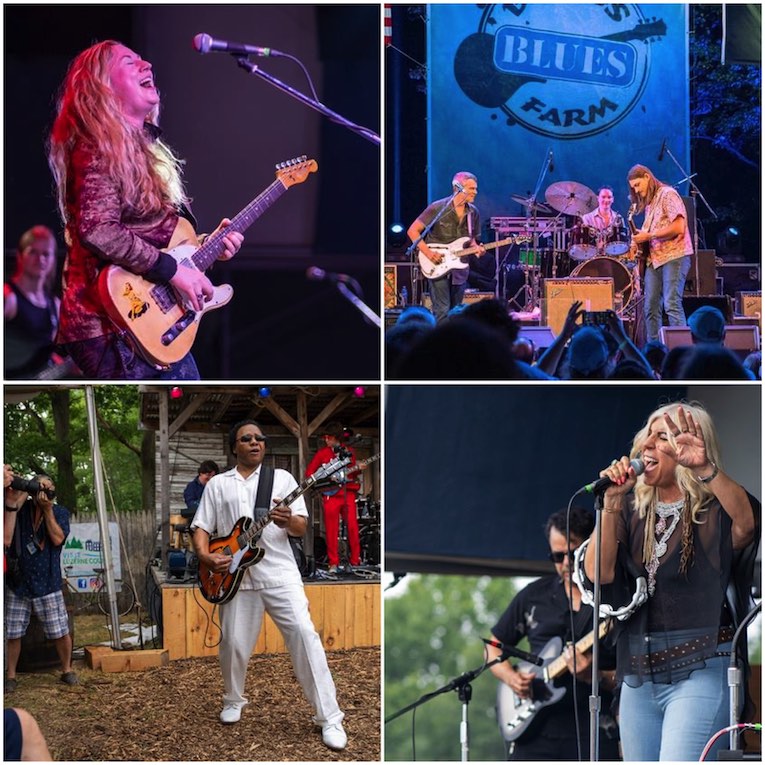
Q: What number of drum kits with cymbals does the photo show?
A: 1